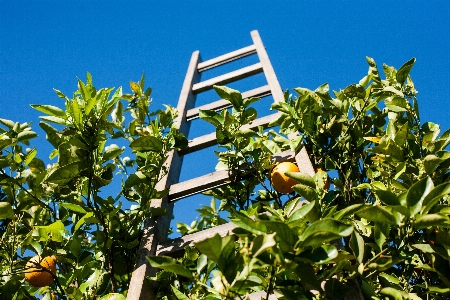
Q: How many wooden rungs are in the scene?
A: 6